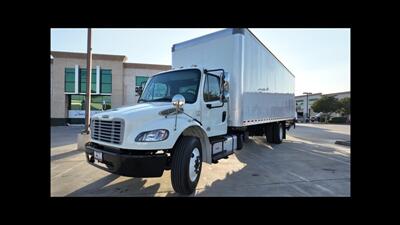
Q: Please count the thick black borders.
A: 4